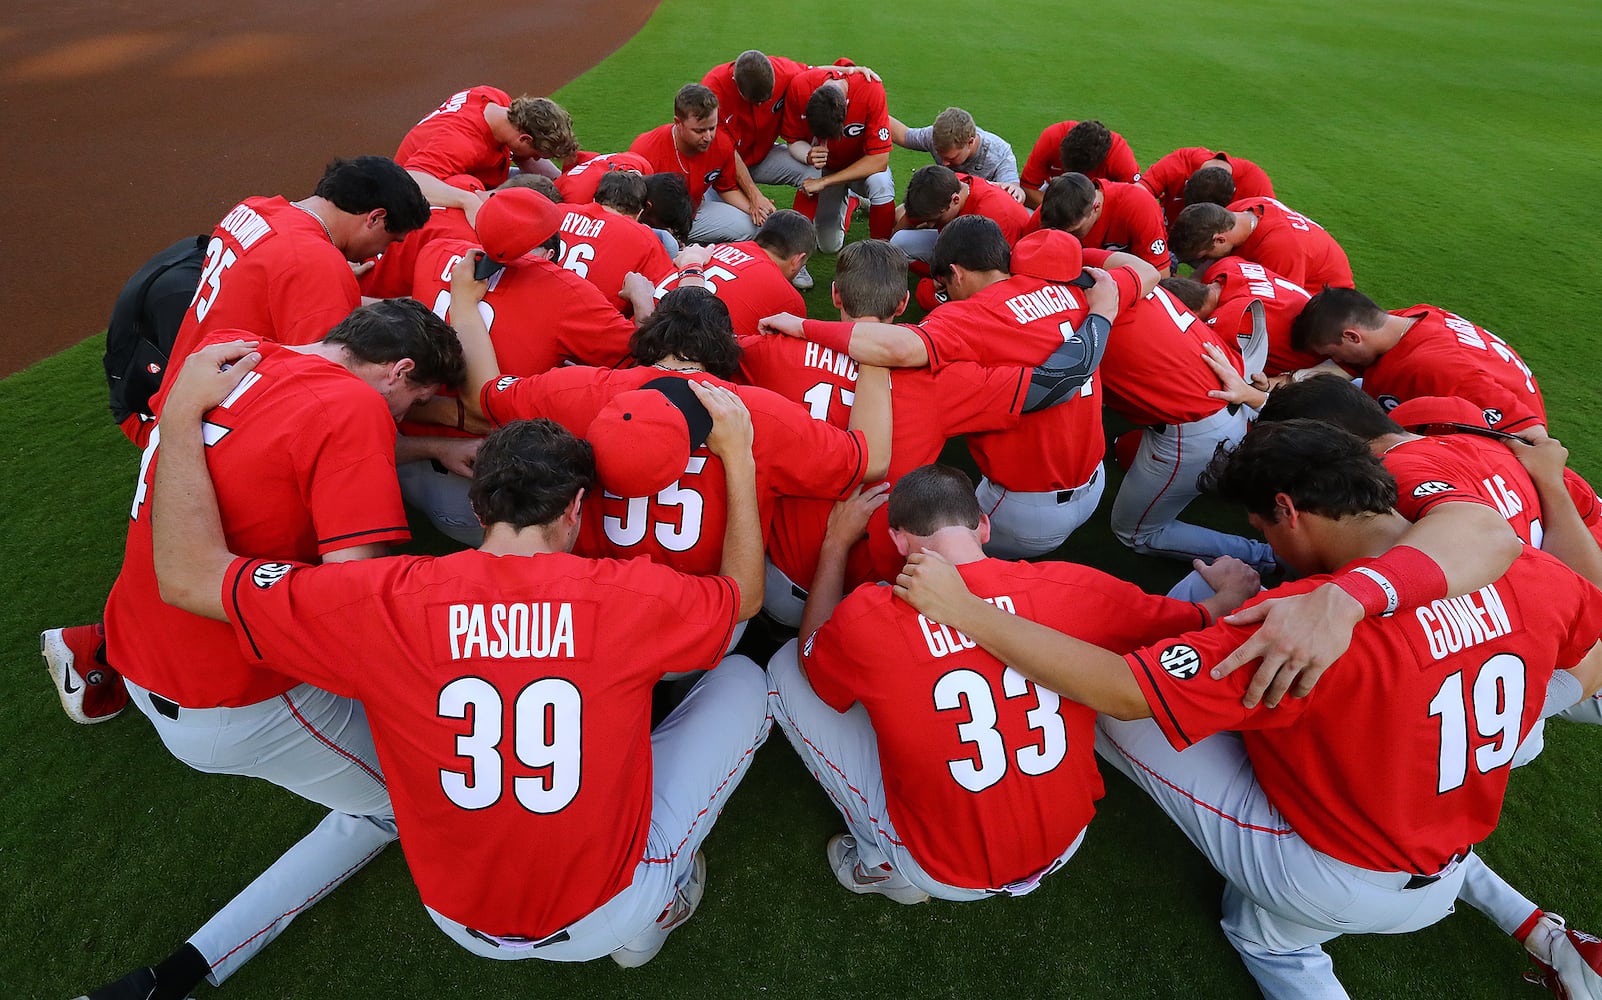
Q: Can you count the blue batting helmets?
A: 0